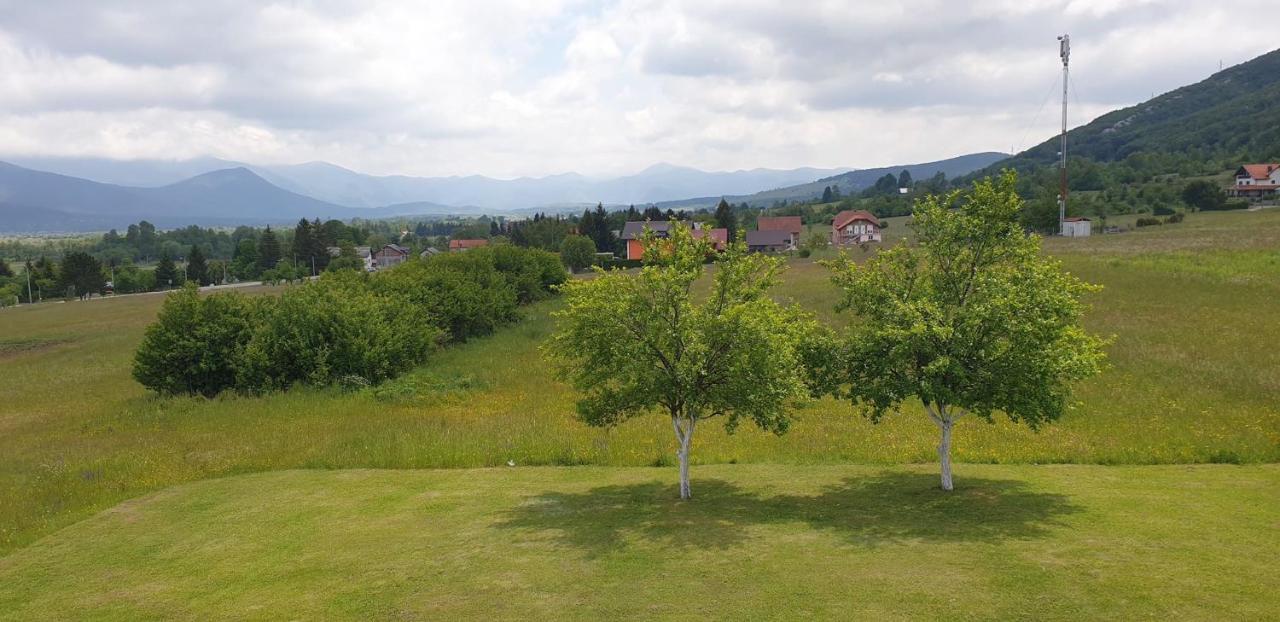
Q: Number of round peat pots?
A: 0